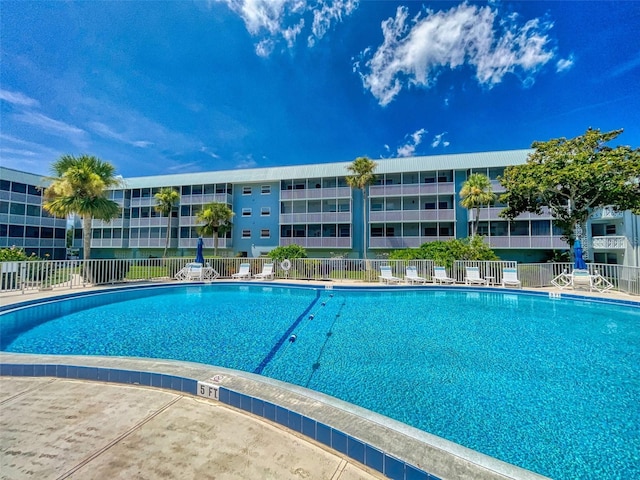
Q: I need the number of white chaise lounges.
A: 7